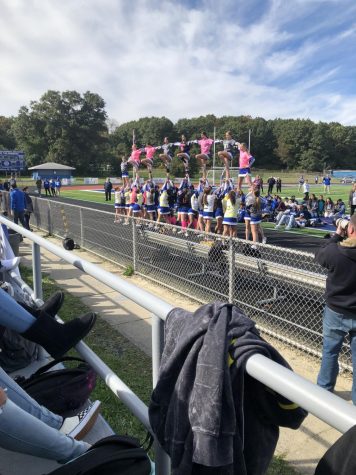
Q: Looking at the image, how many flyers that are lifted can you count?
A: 8